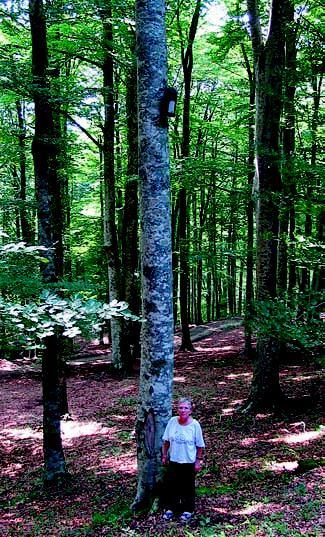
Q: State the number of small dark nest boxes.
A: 1